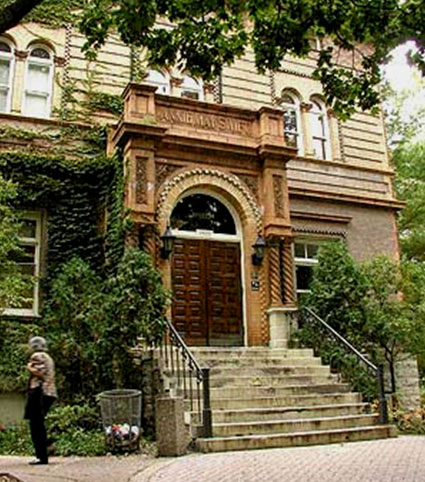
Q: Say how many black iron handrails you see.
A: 2